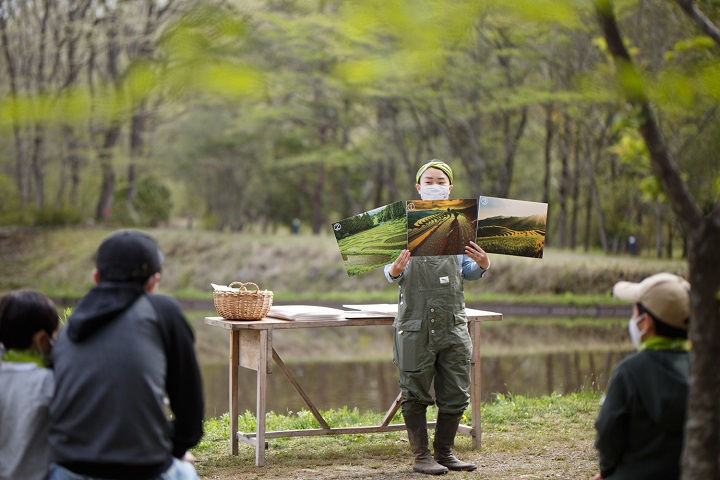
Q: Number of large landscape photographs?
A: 3